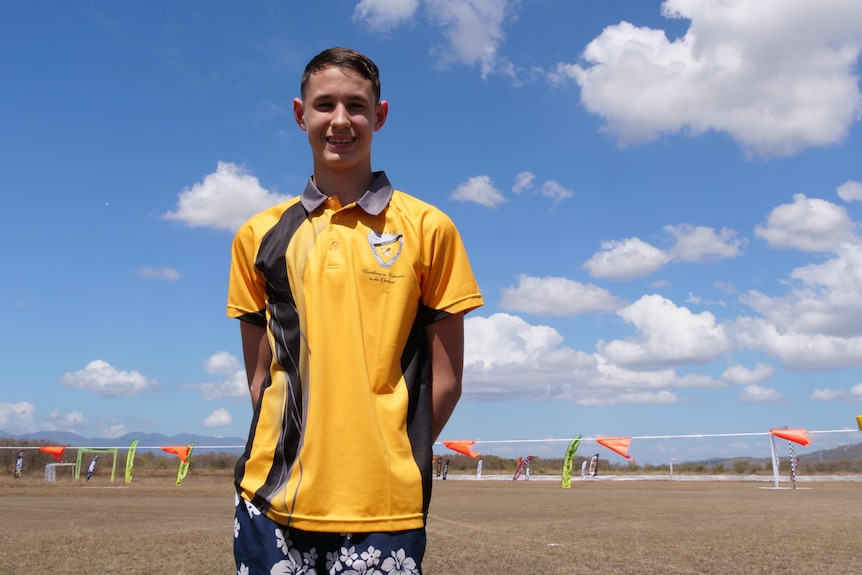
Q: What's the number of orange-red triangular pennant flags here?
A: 5